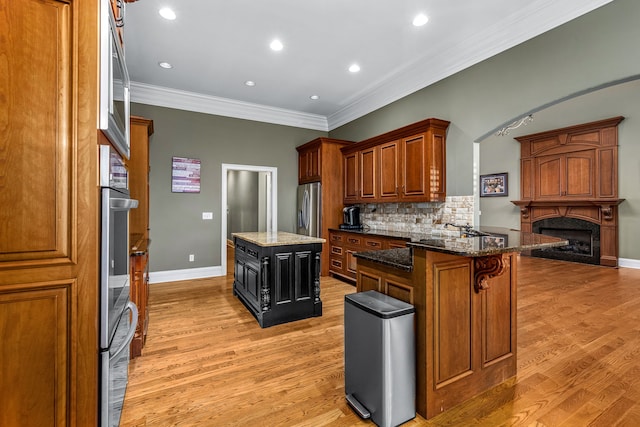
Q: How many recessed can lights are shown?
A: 7